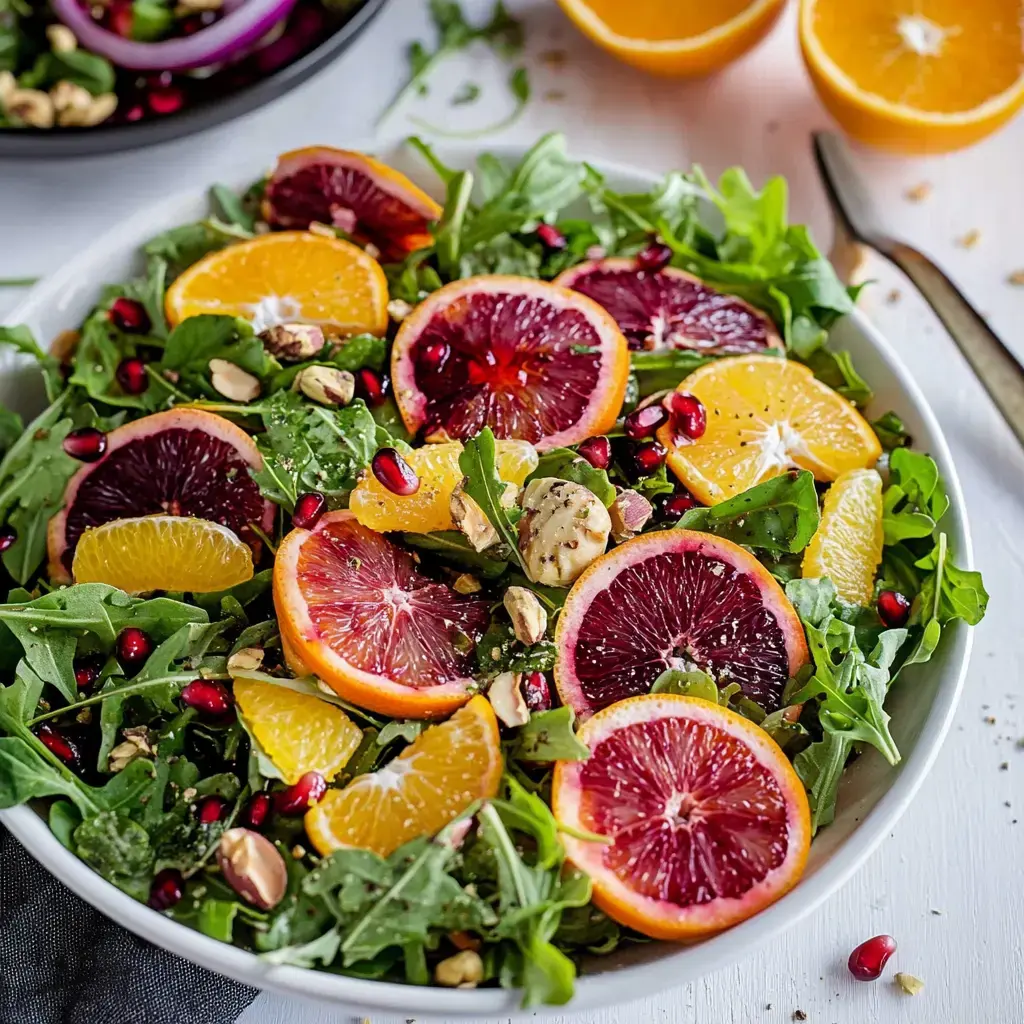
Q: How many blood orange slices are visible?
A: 7